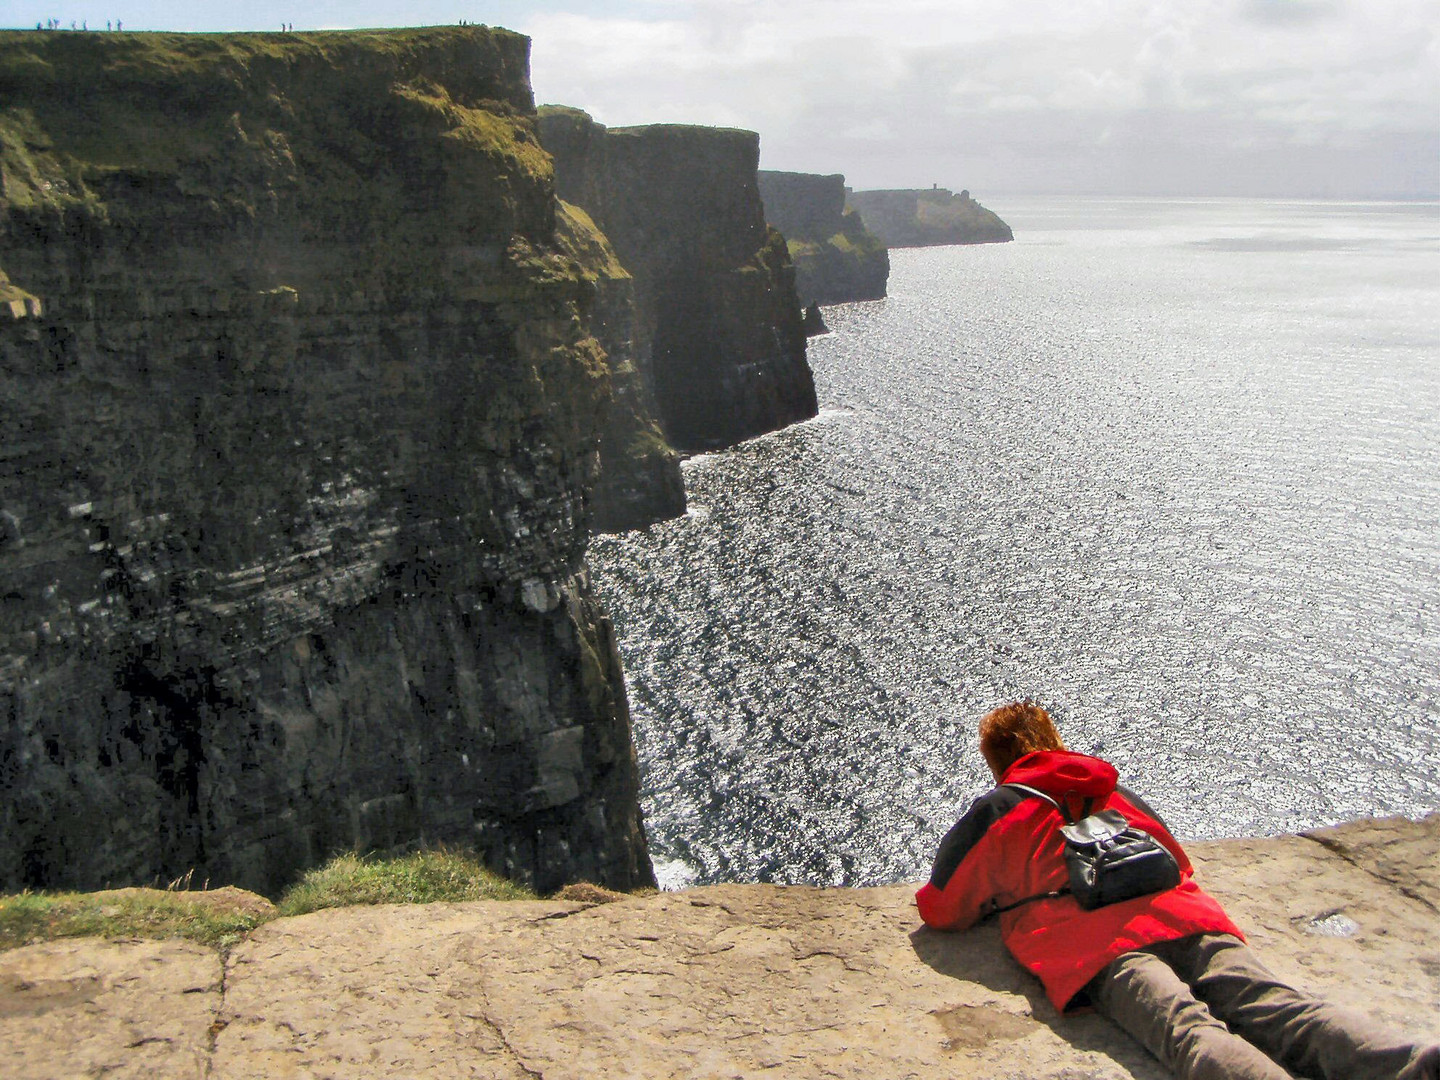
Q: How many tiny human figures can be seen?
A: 11